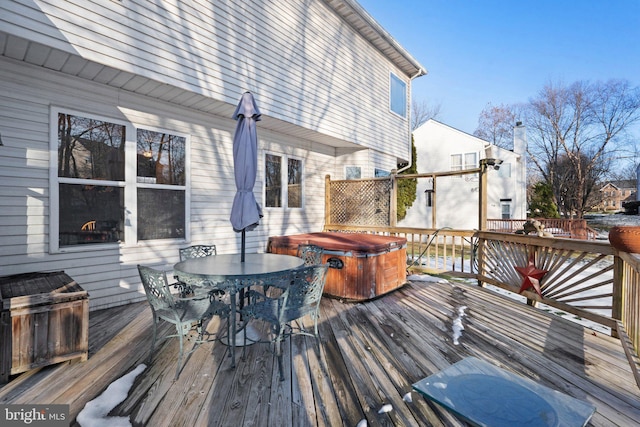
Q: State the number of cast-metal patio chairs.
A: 4